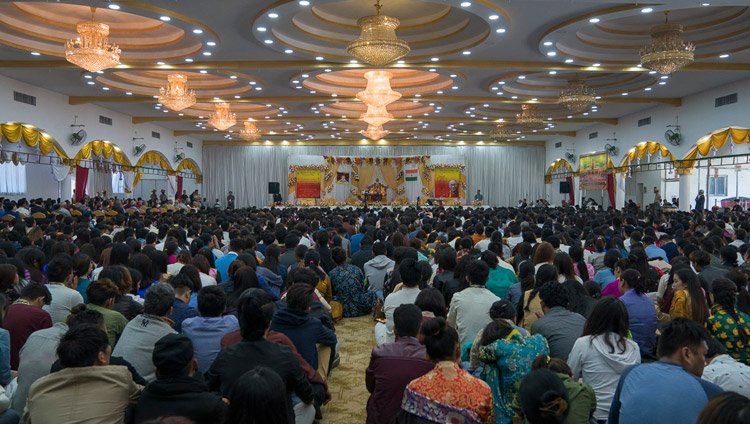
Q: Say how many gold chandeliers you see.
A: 12